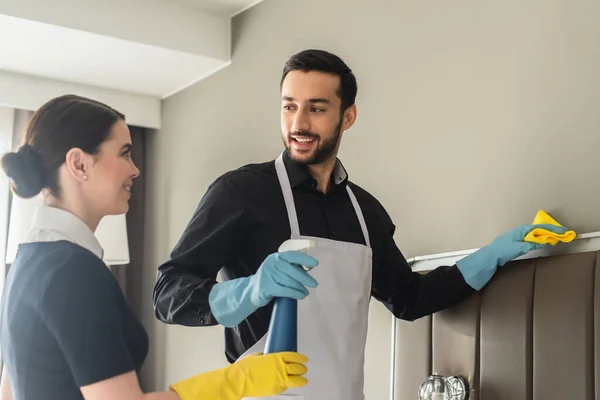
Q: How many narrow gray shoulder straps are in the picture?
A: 2